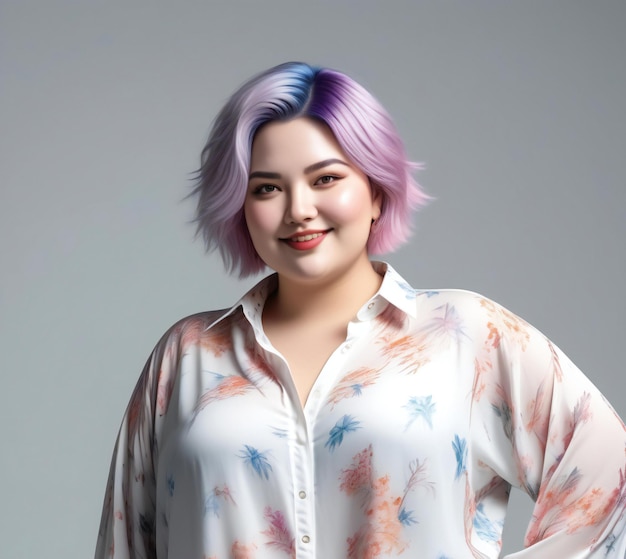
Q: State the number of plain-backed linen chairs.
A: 0